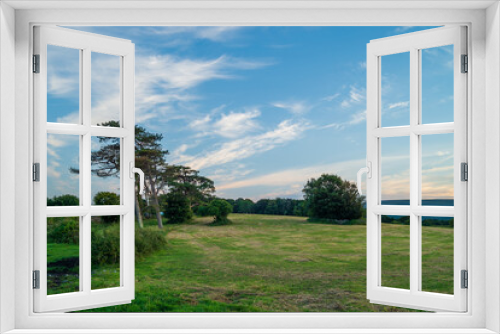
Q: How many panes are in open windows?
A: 12